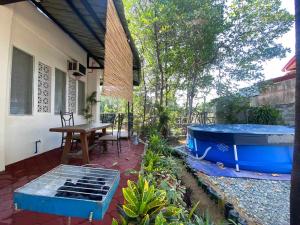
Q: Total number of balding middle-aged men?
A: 0